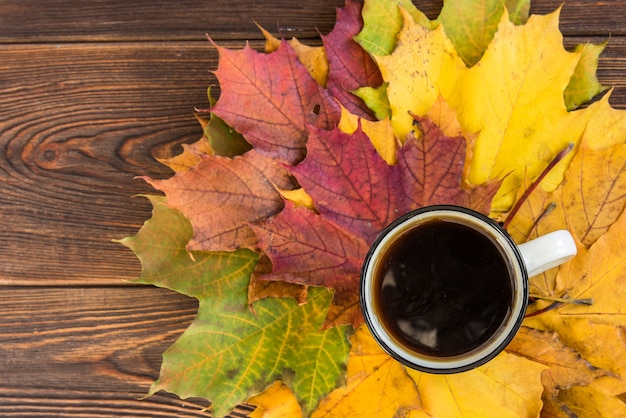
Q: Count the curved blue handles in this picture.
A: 0